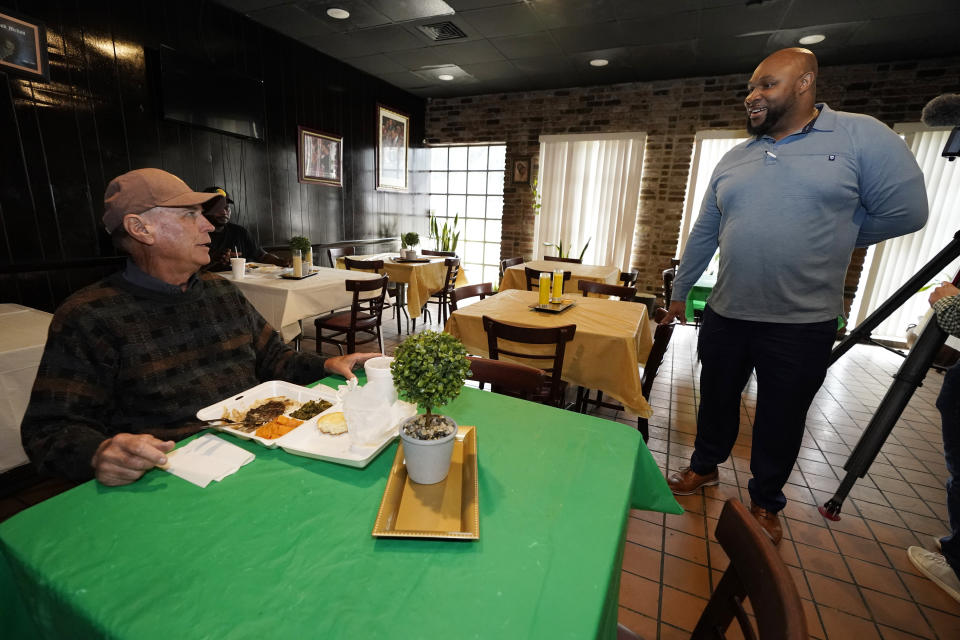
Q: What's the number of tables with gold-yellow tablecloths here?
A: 3